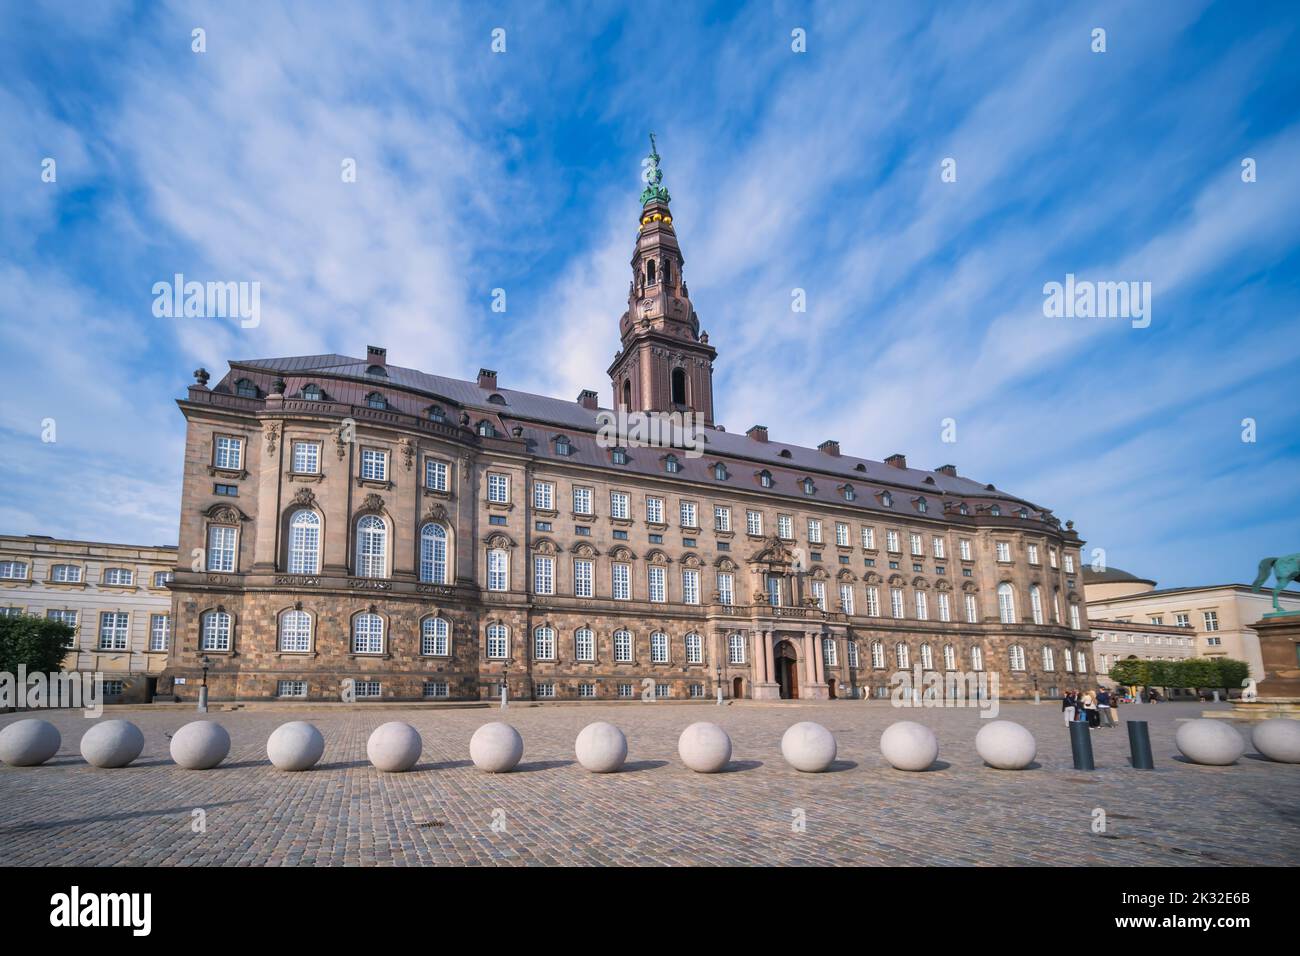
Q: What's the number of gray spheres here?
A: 13